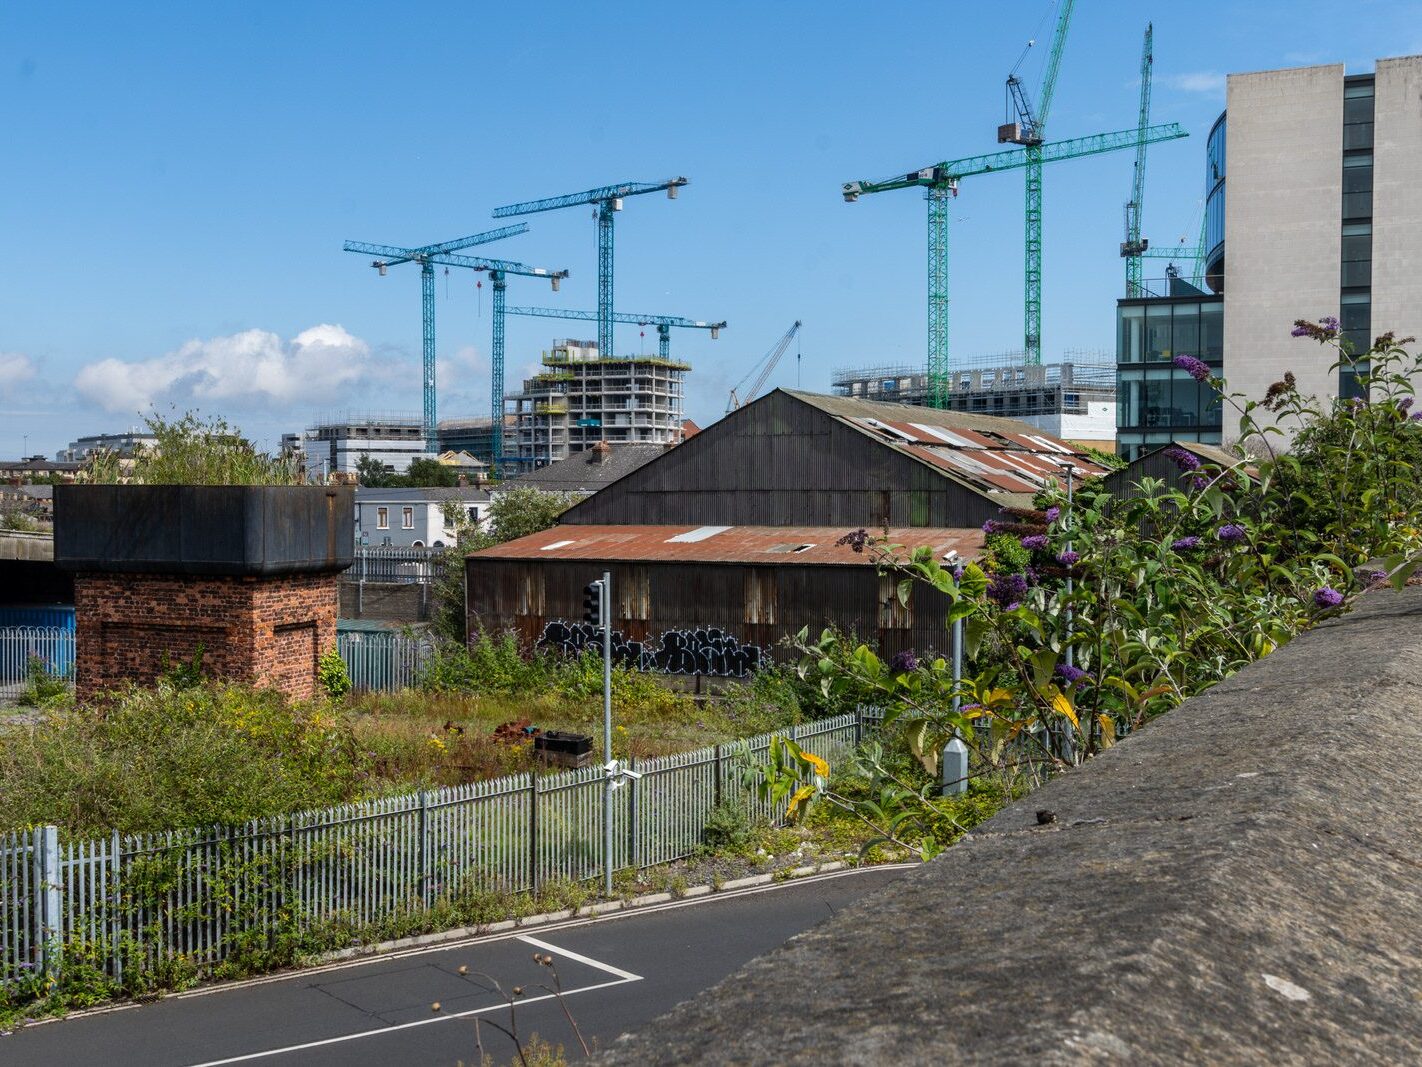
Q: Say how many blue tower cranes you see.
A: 4